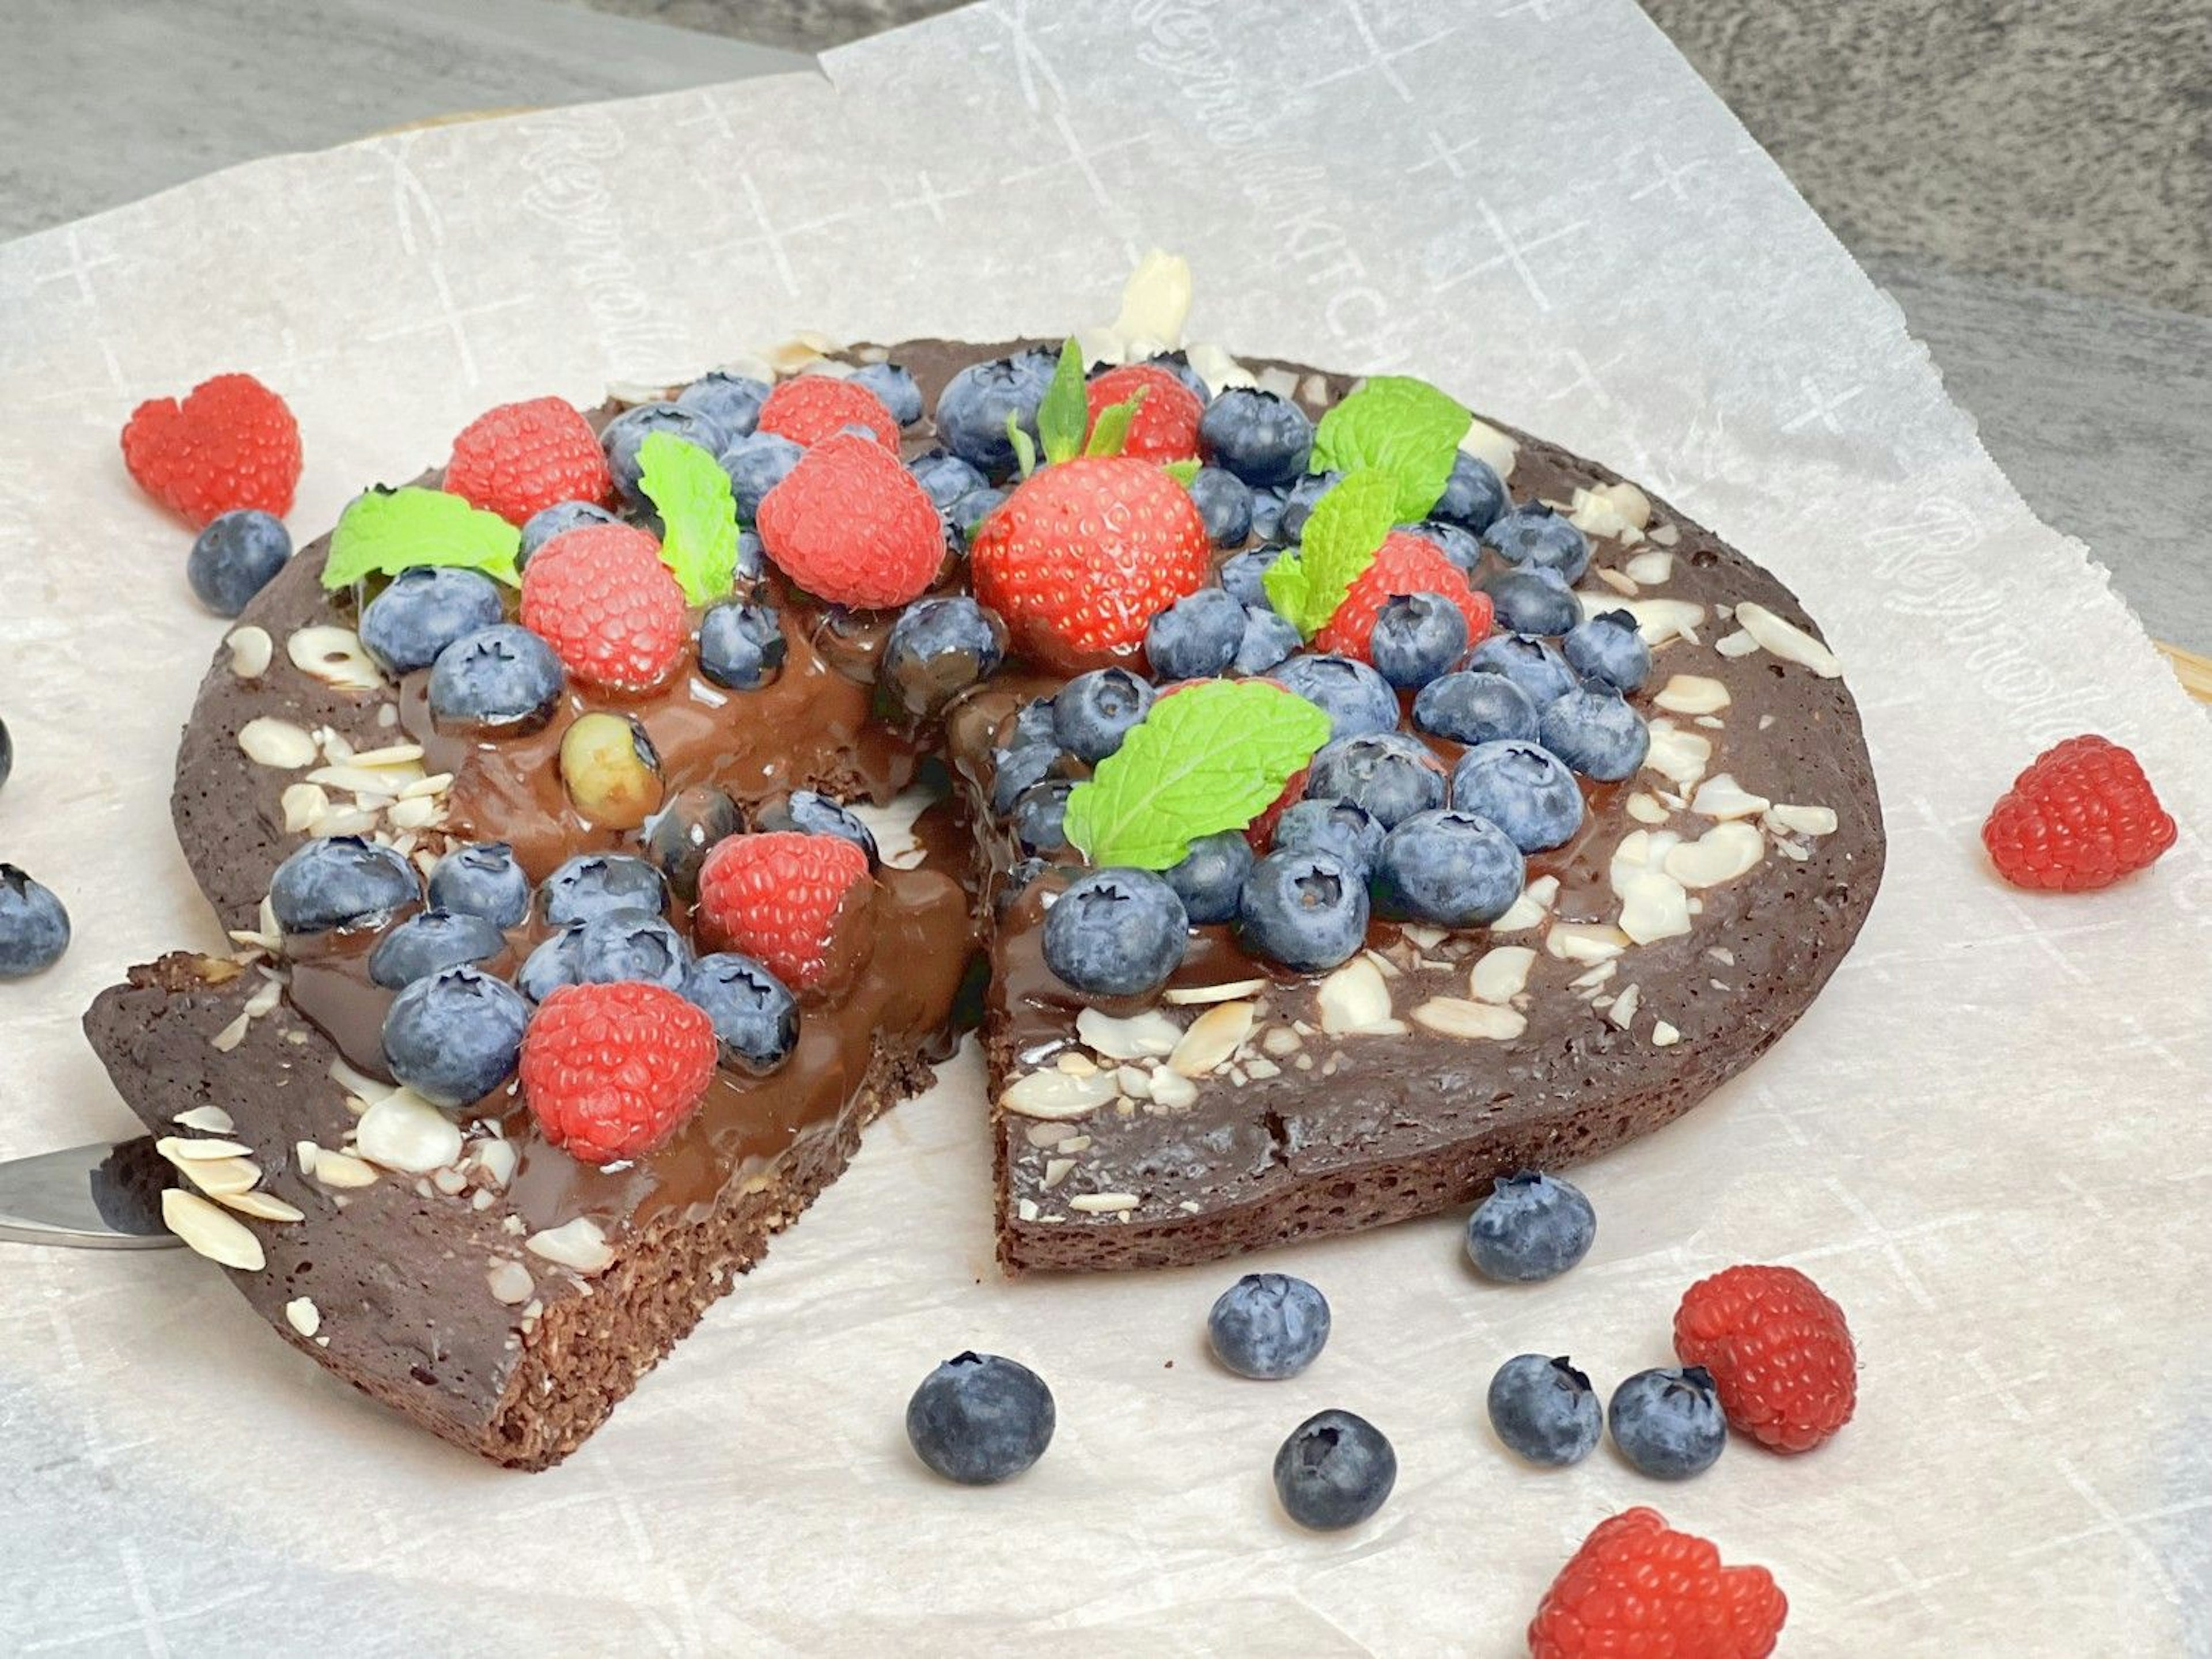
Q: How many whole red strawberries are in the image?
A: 1